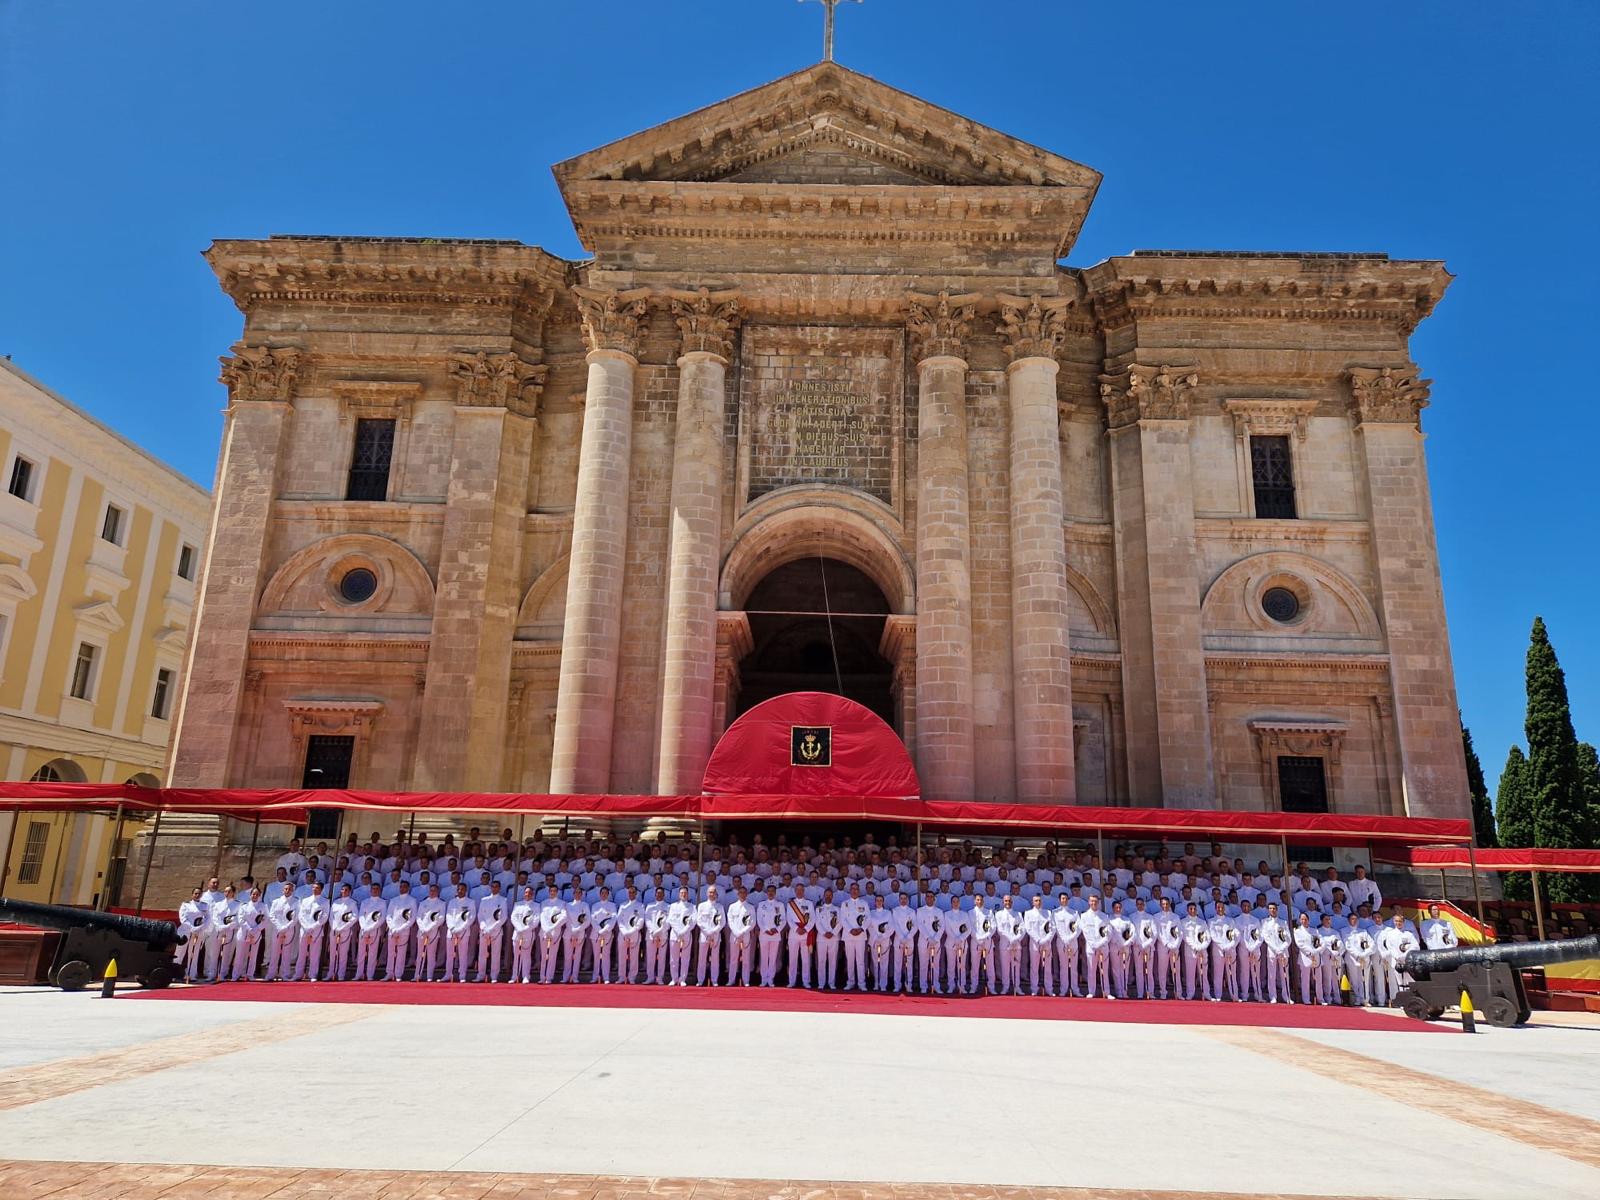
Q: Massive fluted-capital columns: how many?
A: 4